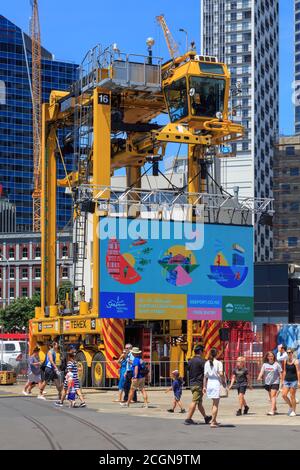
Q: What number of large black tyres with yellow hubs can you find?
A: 2